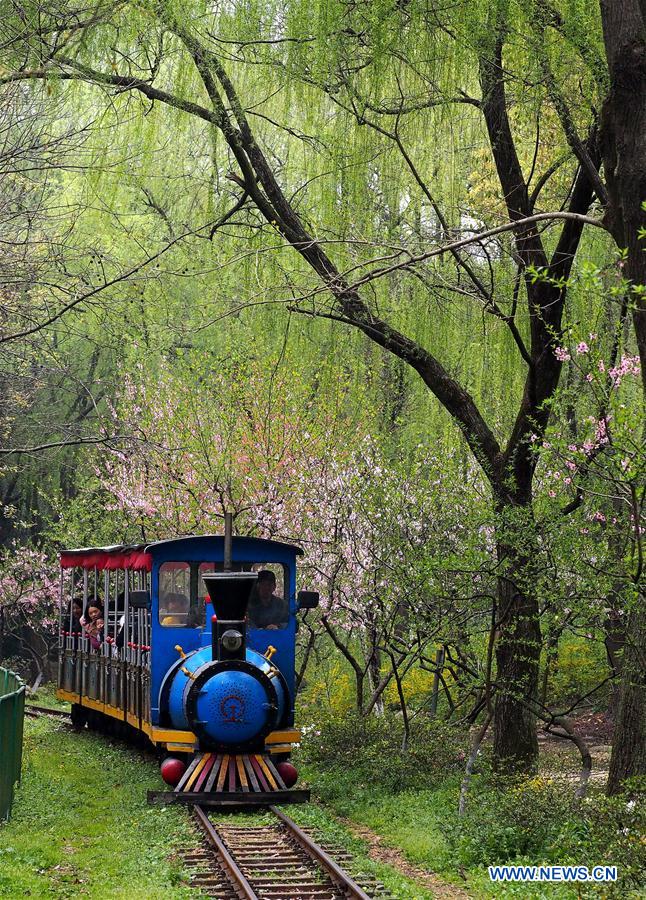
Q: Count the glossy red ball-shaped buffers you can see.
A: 2